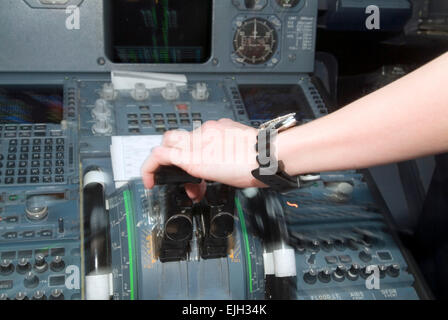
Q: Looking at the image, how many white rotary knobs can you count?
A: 6